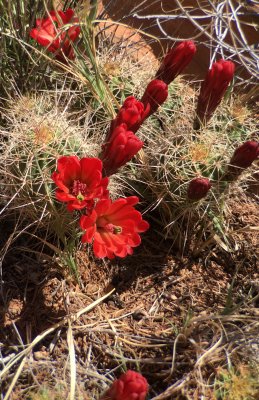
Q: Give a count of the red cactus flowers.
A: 11